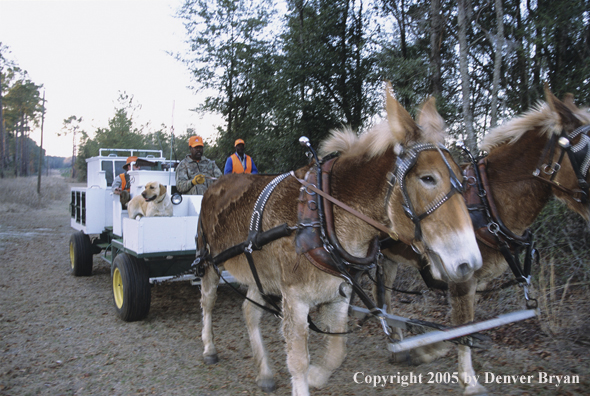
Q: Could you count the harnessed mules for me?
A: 2